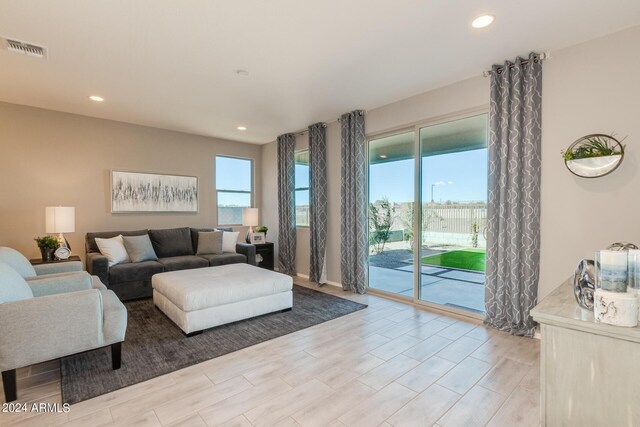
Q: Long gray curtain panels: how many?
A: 4